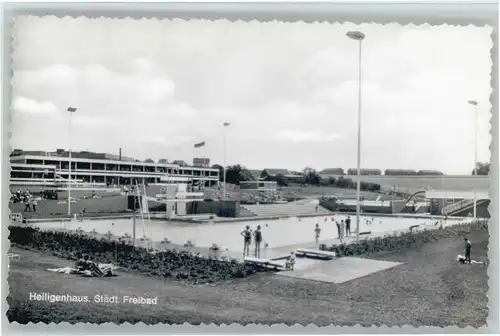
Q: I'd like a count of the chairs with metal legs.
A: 0